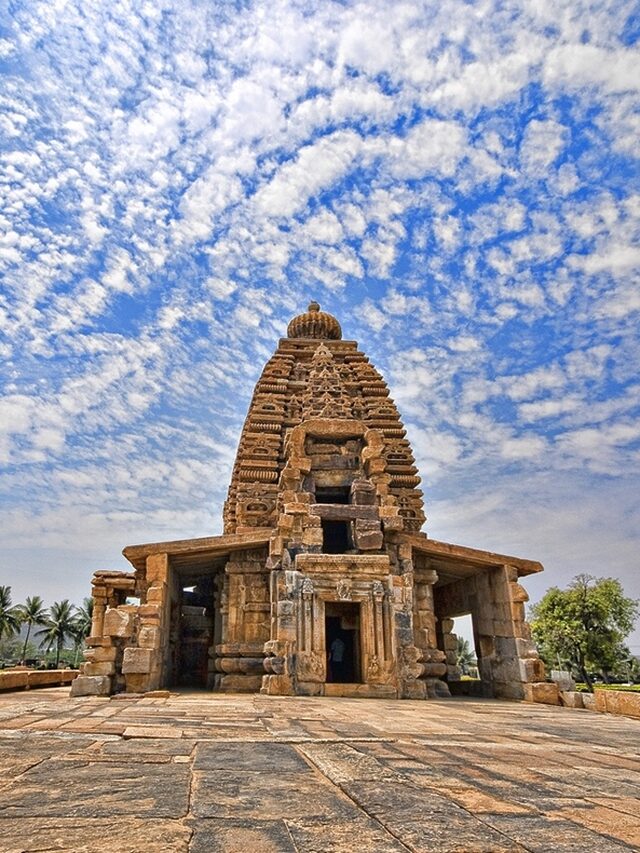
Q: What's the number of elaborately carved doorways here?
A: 1